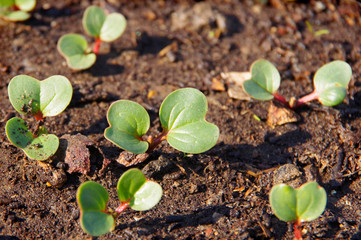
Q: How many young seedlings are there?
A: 7